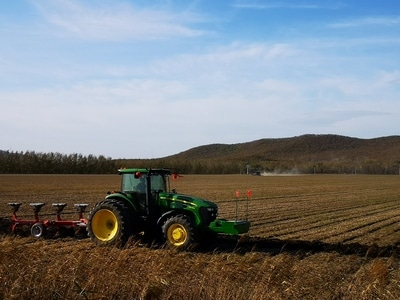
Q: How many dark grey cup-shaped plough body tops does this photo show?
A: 4